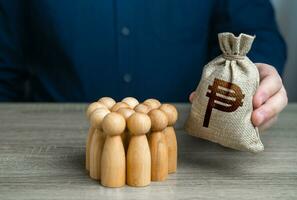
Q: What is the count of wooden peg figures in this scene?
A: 12